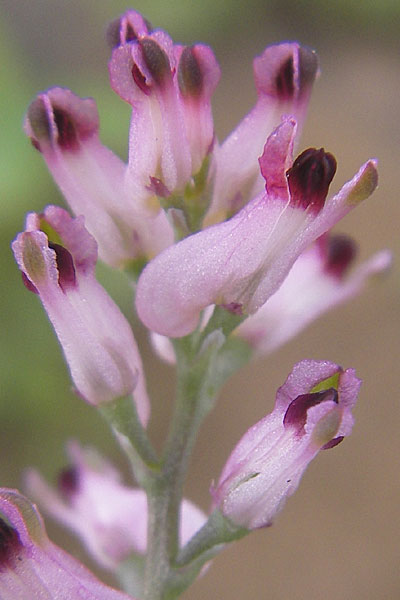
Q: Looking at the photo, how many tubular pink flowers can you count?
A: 11